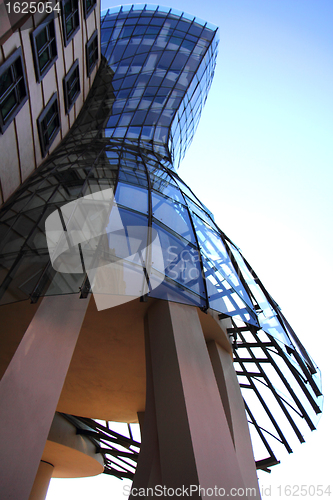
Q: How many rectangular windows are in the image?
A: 7